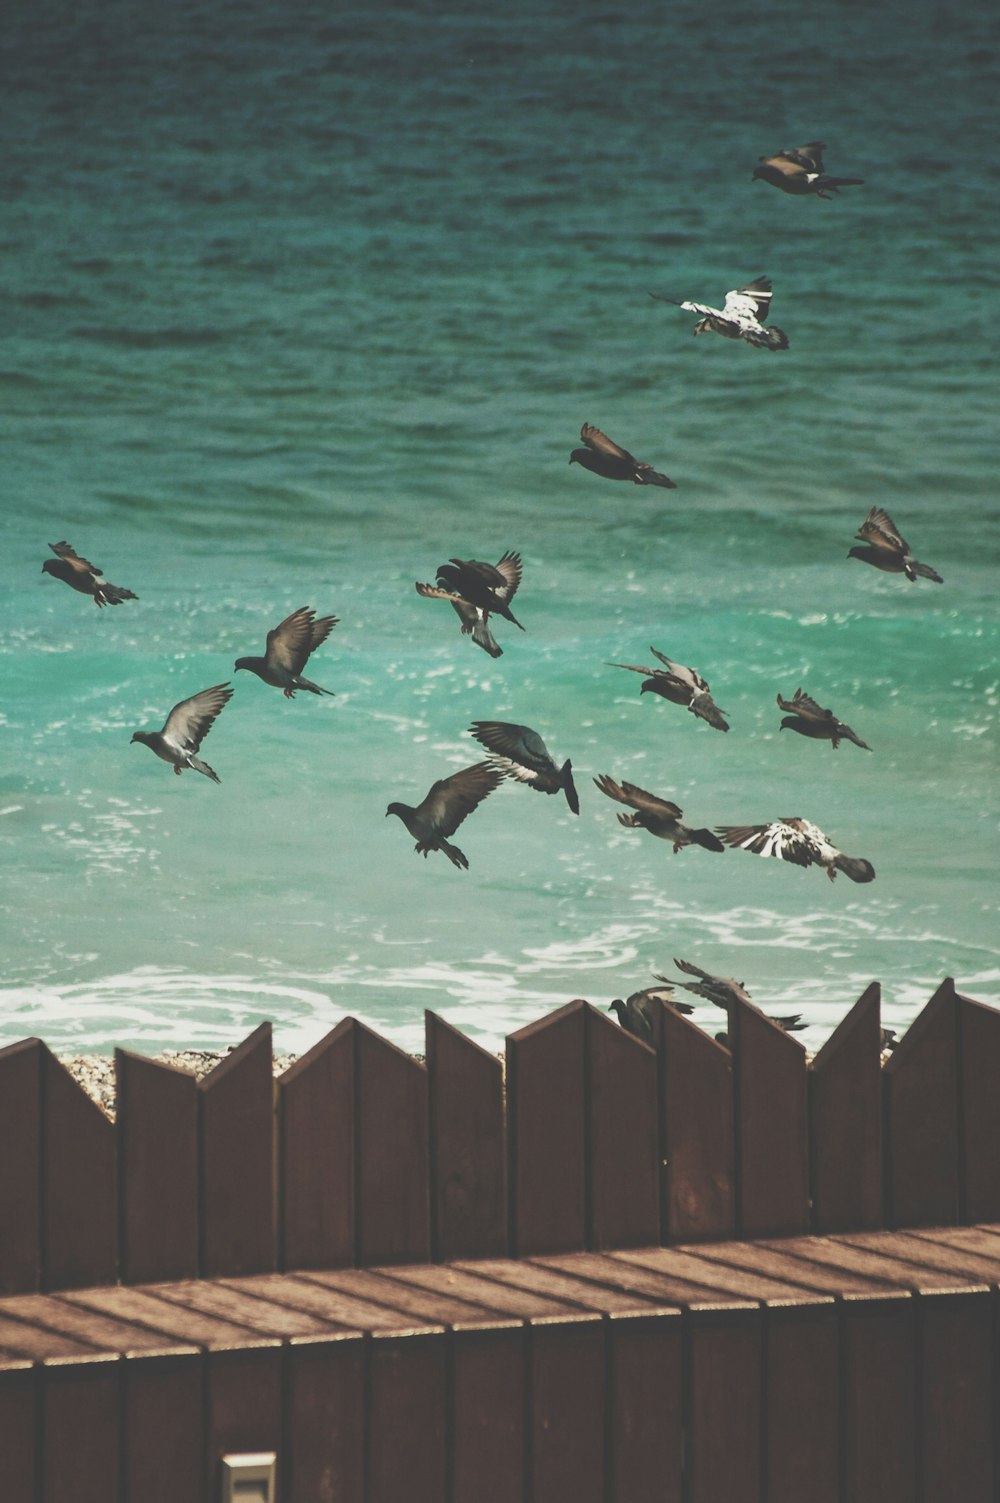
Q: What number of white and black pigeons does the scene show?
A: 2